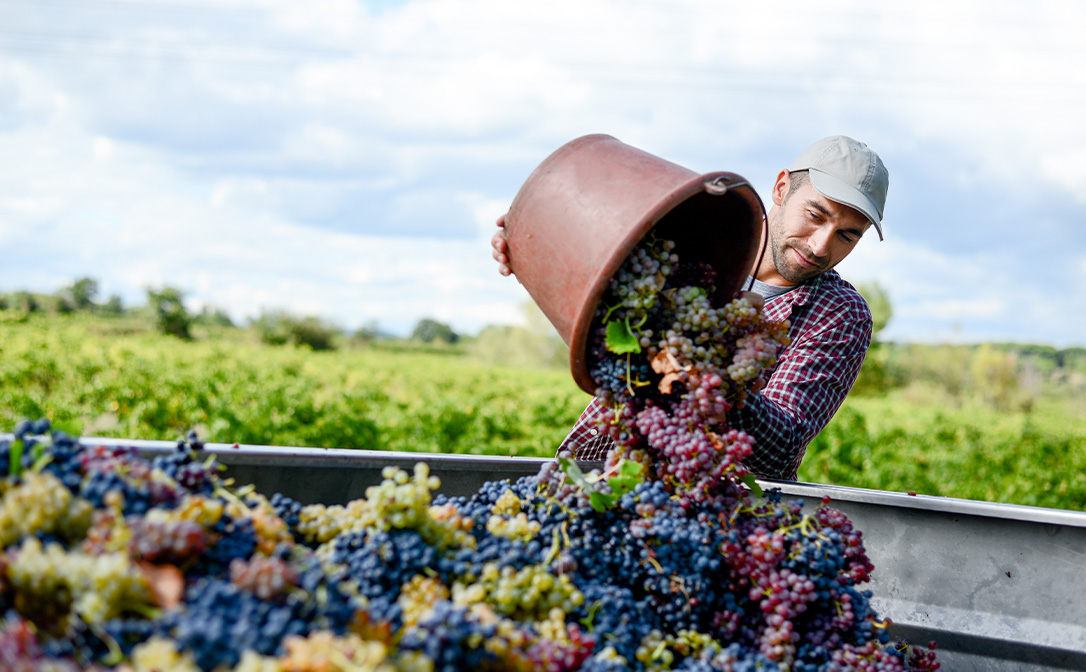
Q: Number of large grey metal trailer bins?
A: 1